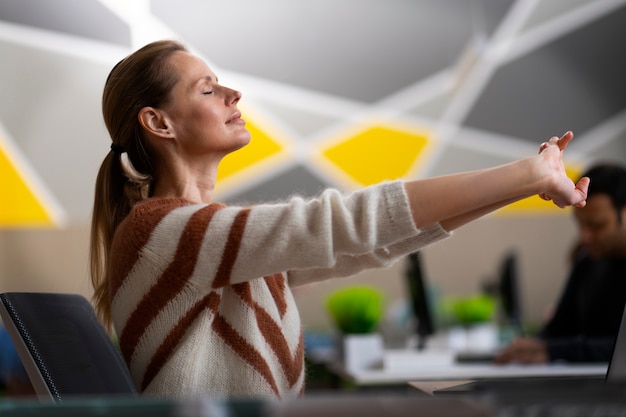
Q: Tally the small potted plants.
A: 2